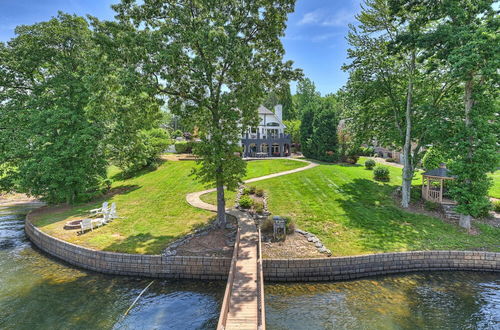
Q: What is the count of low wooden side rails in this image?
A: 2